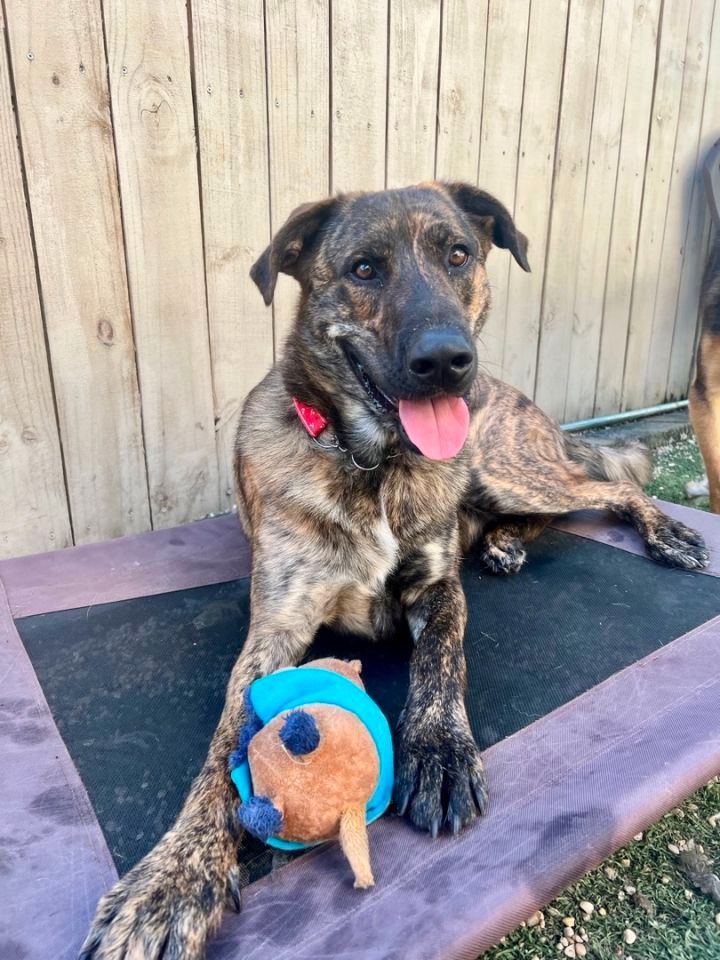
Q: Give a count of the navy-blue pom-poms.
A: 2